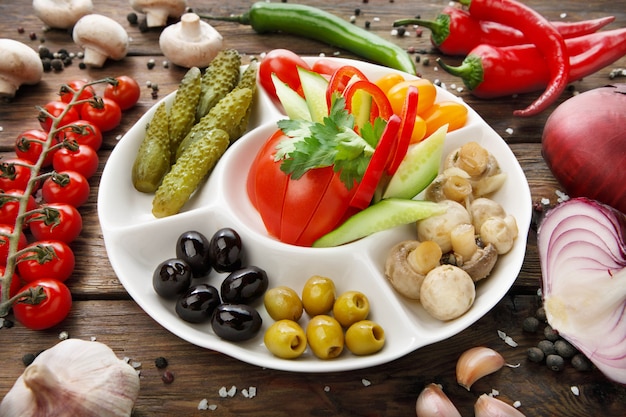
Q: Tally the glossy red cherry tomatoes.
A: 15